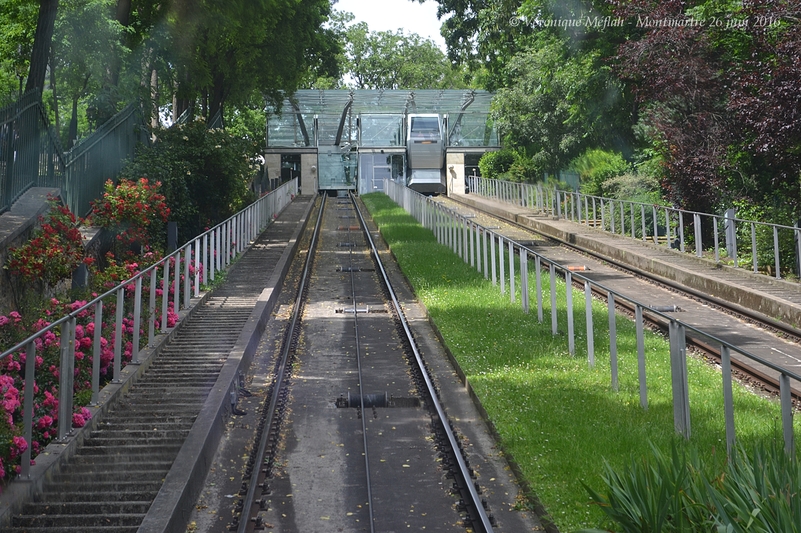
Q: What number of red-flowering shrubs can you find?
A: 2